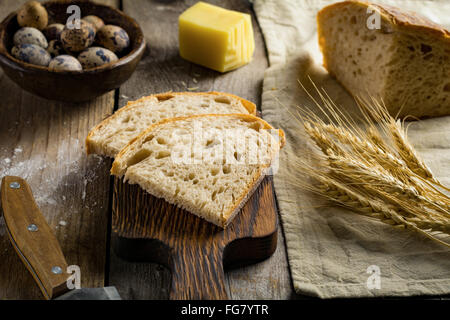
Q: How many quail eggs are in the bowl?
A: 10